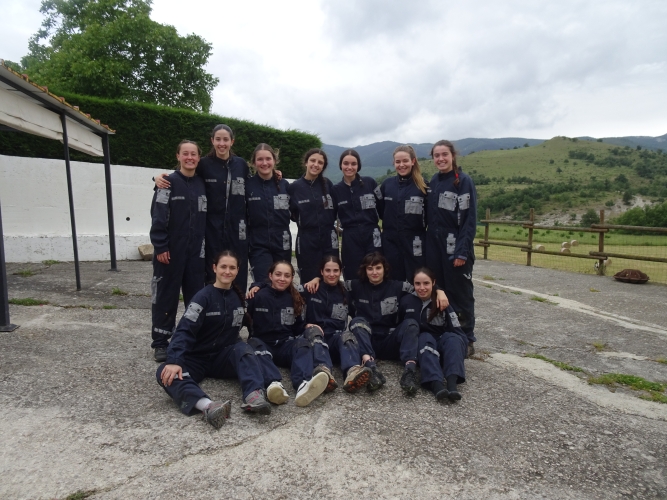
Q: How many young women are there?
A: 12